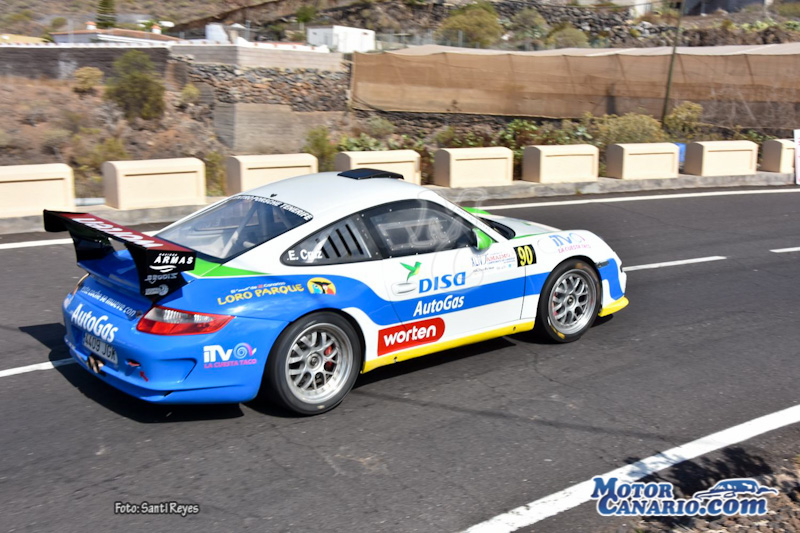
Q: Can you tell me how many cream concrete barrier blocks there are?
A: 9